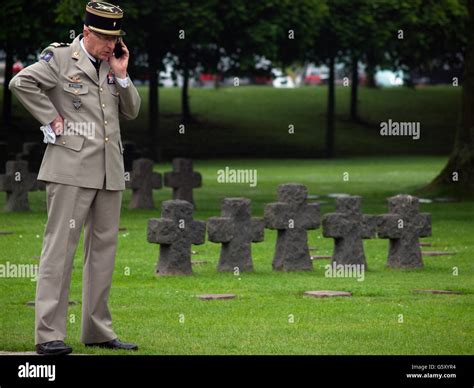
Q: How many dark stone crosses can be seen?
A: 8